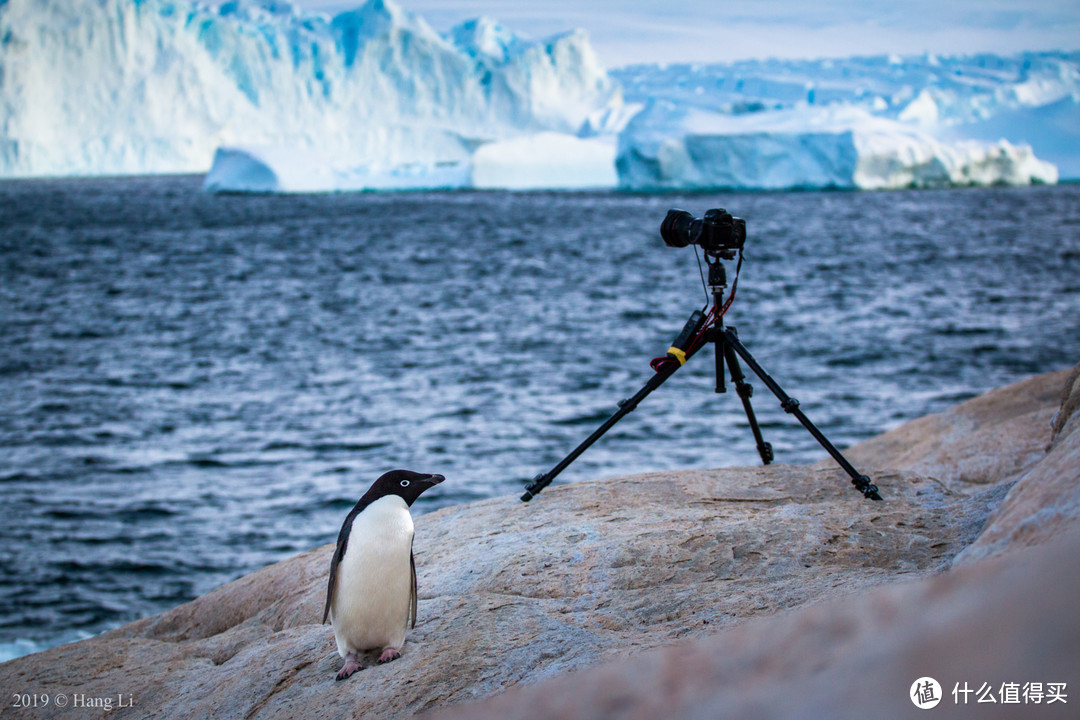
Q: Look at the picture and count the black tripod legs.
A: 3